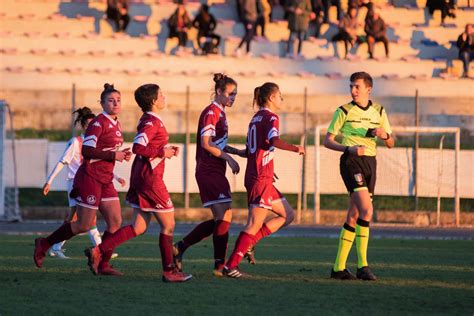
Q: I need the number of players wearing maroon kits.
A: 4